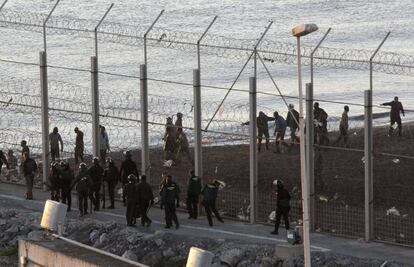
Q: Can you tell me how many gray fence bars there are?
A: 7